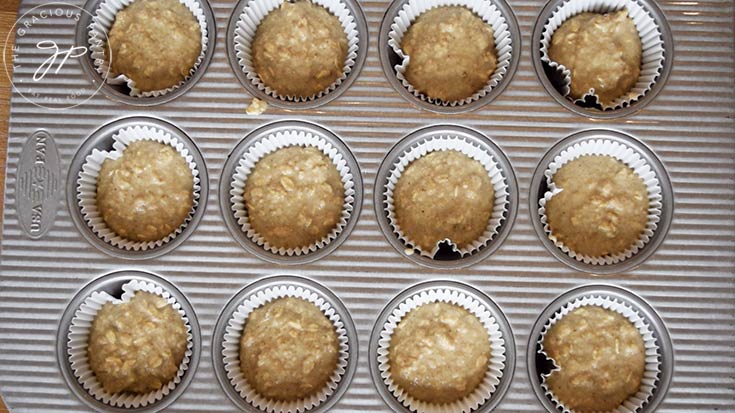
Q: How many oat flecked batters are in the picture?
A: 12